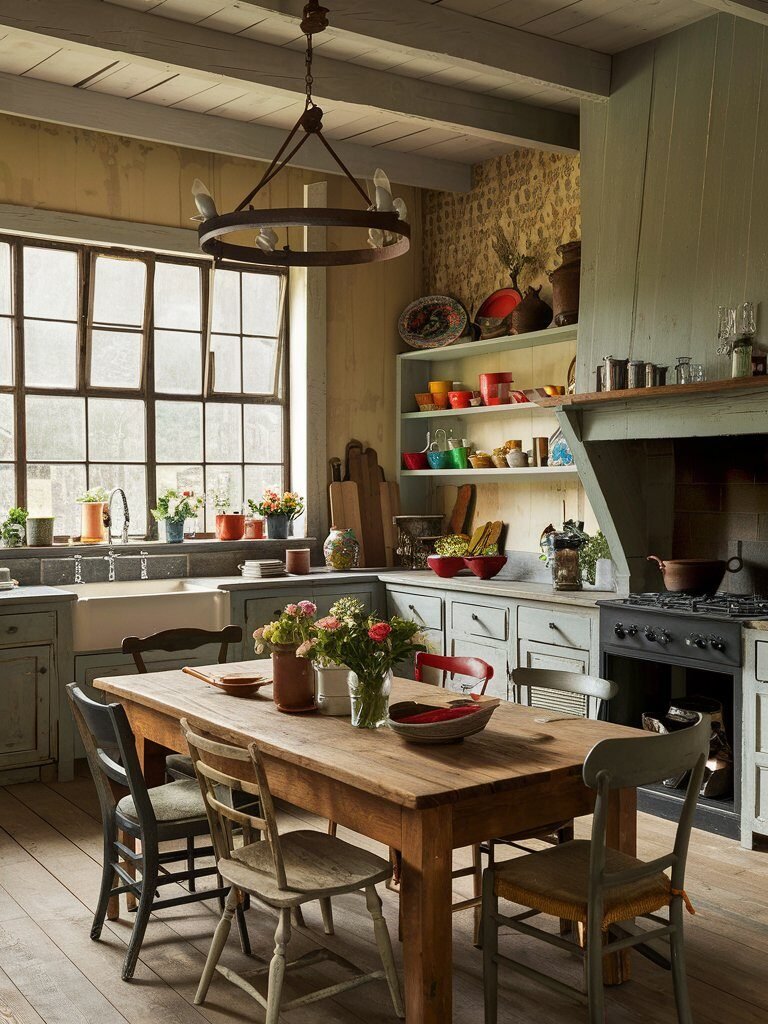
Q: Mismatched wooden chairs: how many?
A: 6